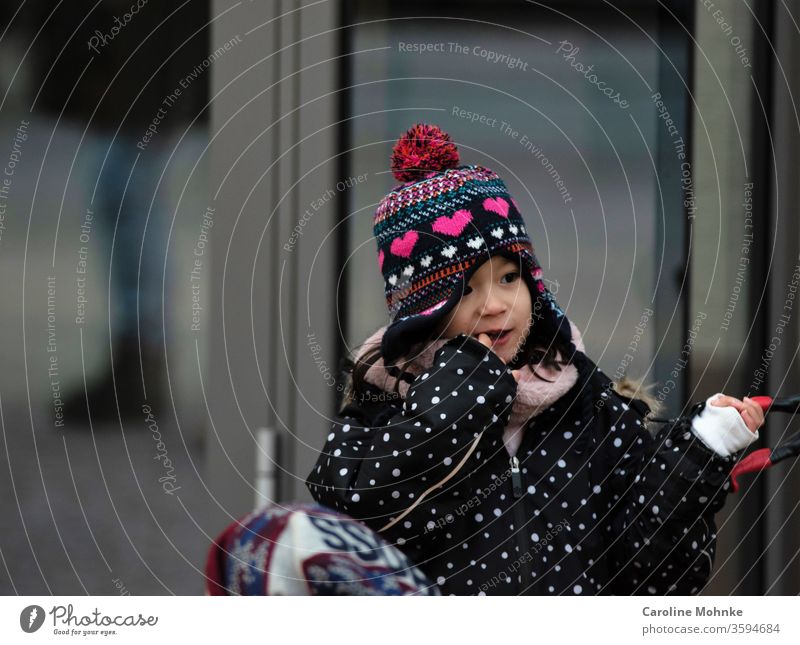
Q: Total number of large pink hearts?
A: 3